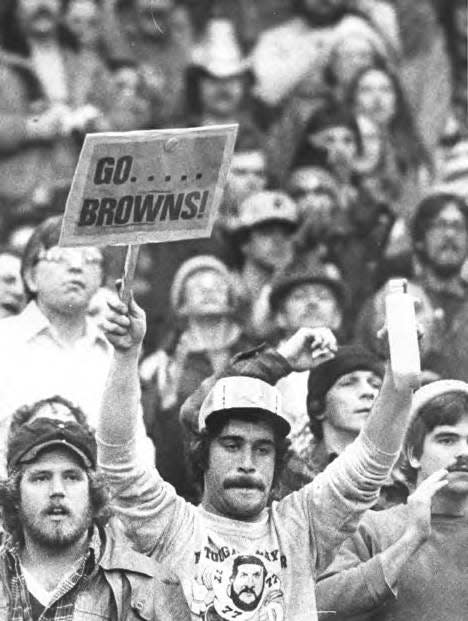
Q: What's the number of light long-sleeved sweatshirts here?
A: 1